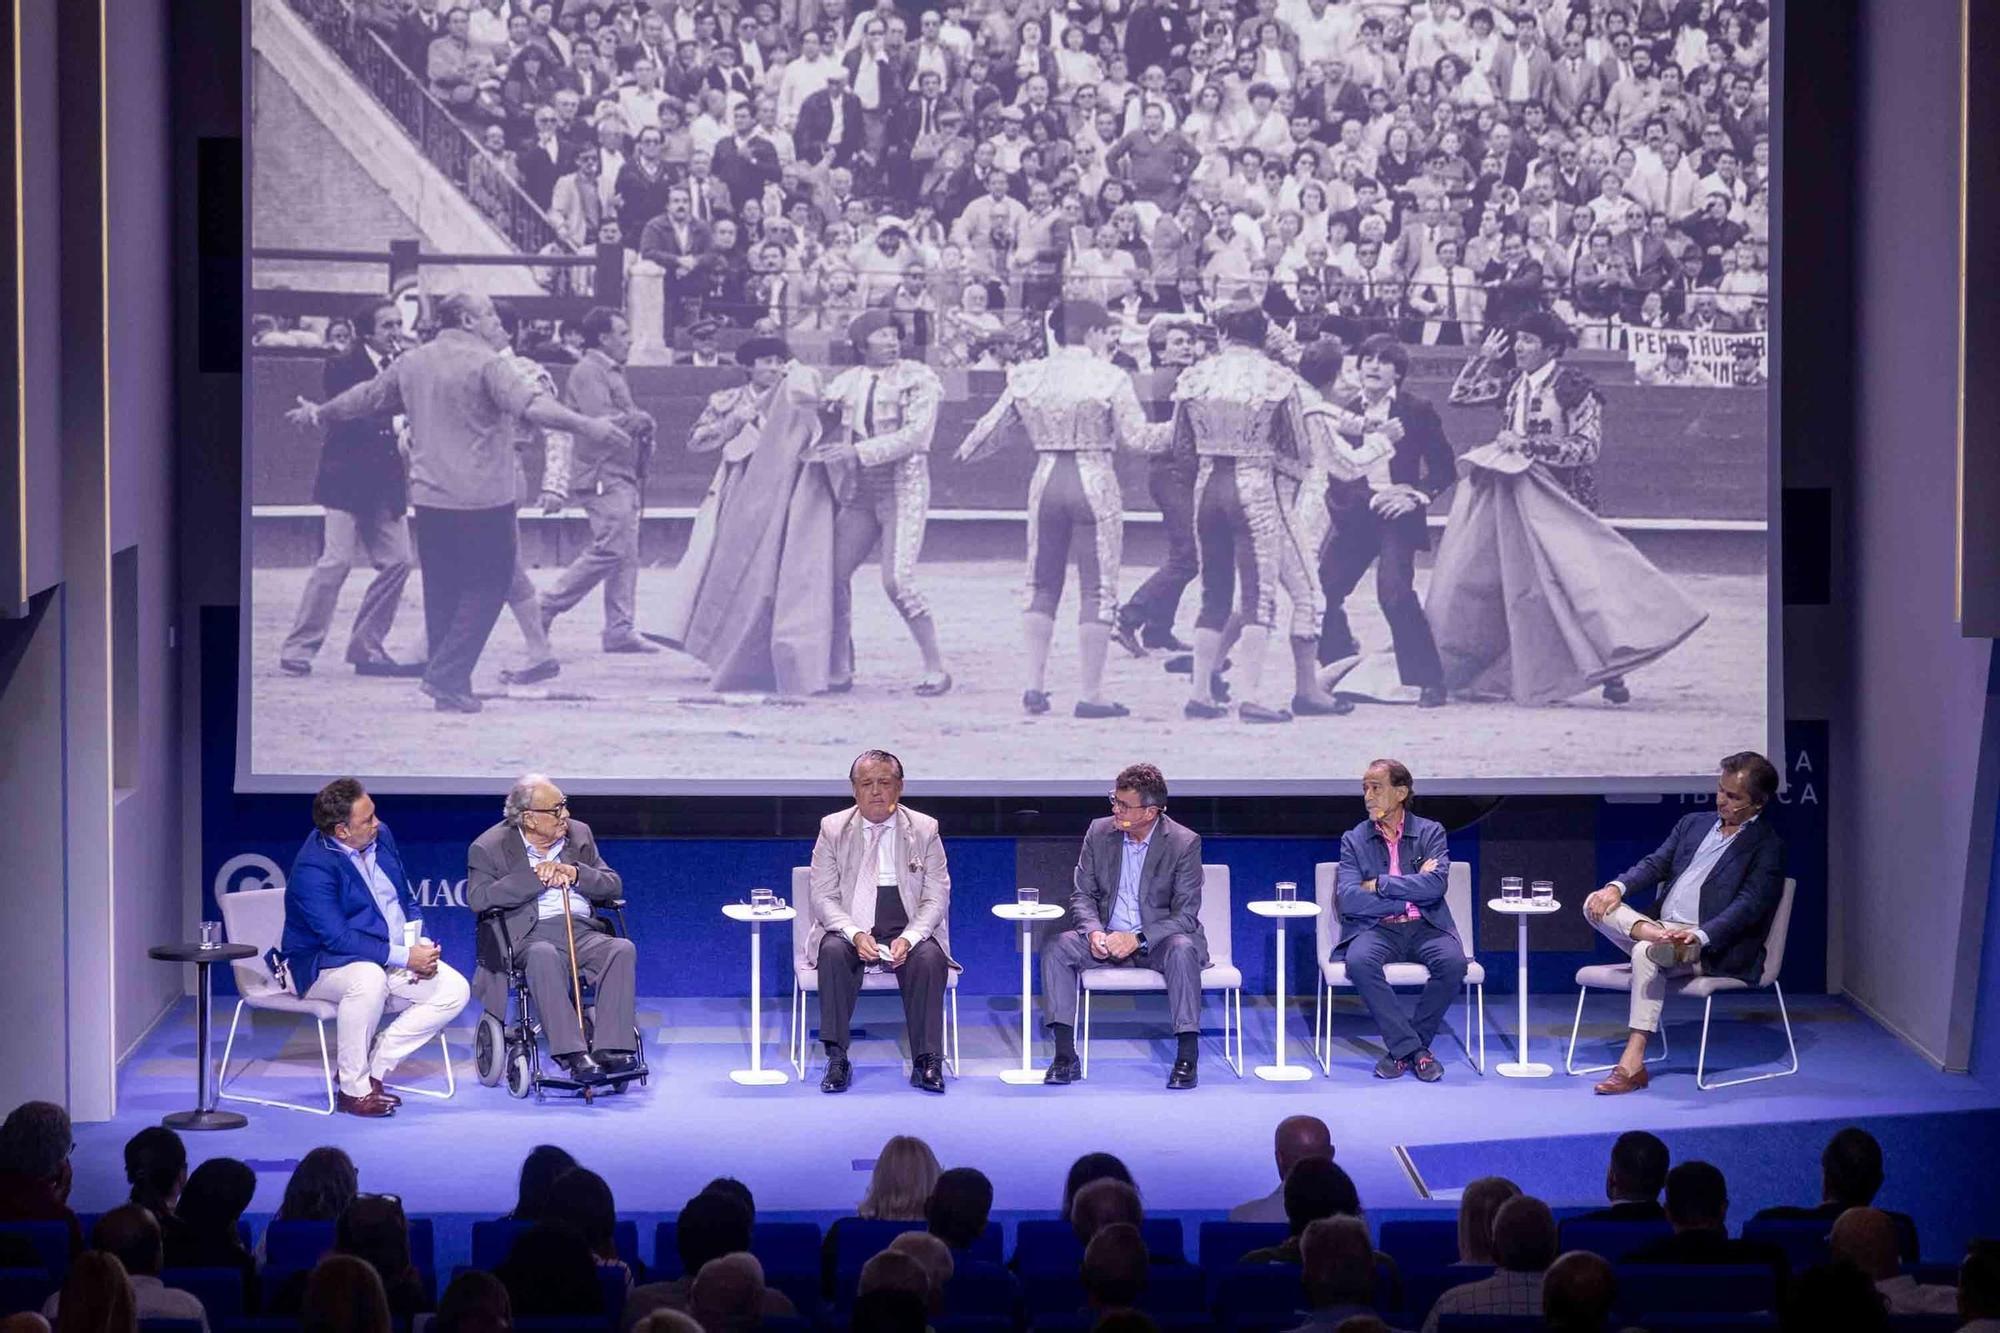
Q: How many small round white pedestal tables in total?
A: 4